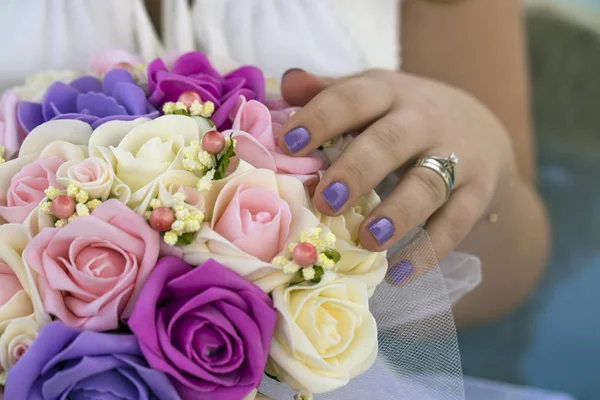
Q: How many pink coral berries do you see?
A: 5